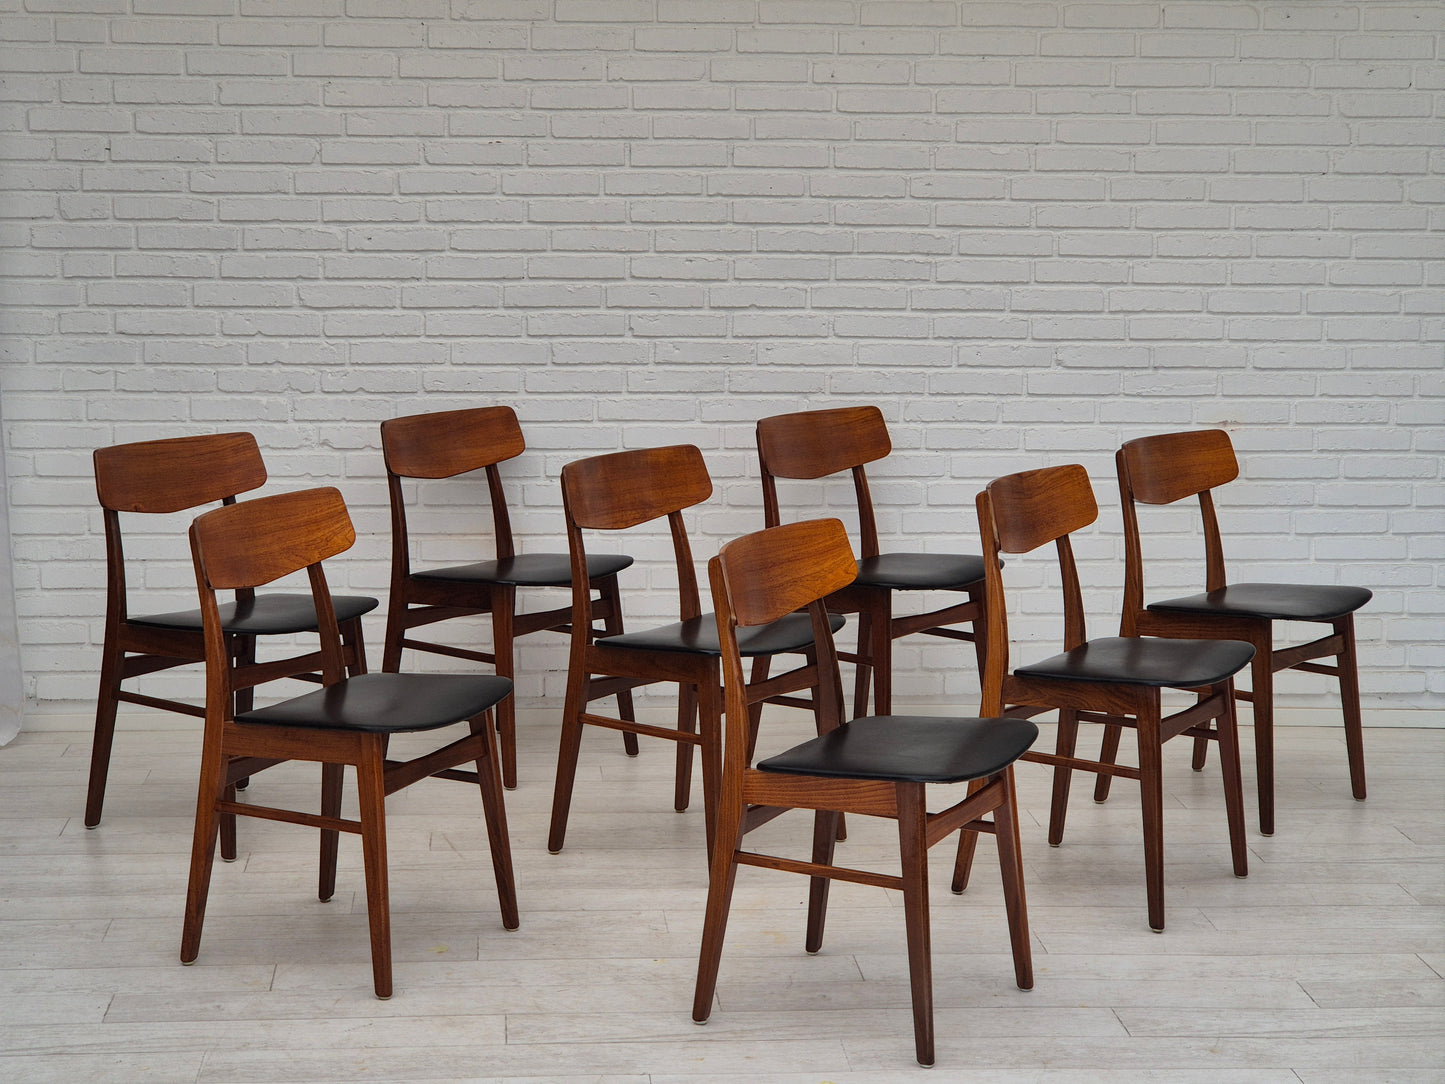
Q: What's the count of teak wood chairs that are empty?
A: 8